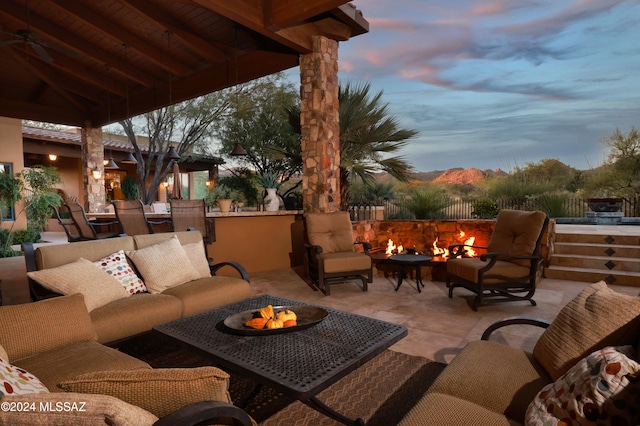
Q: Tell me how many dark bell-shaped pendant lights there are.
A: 4